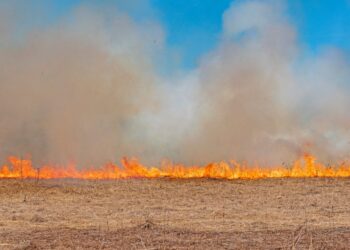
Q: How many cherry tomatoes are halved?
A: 0